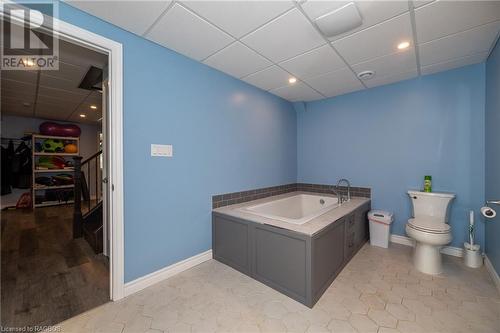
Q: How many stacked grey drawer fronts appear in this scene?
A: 2